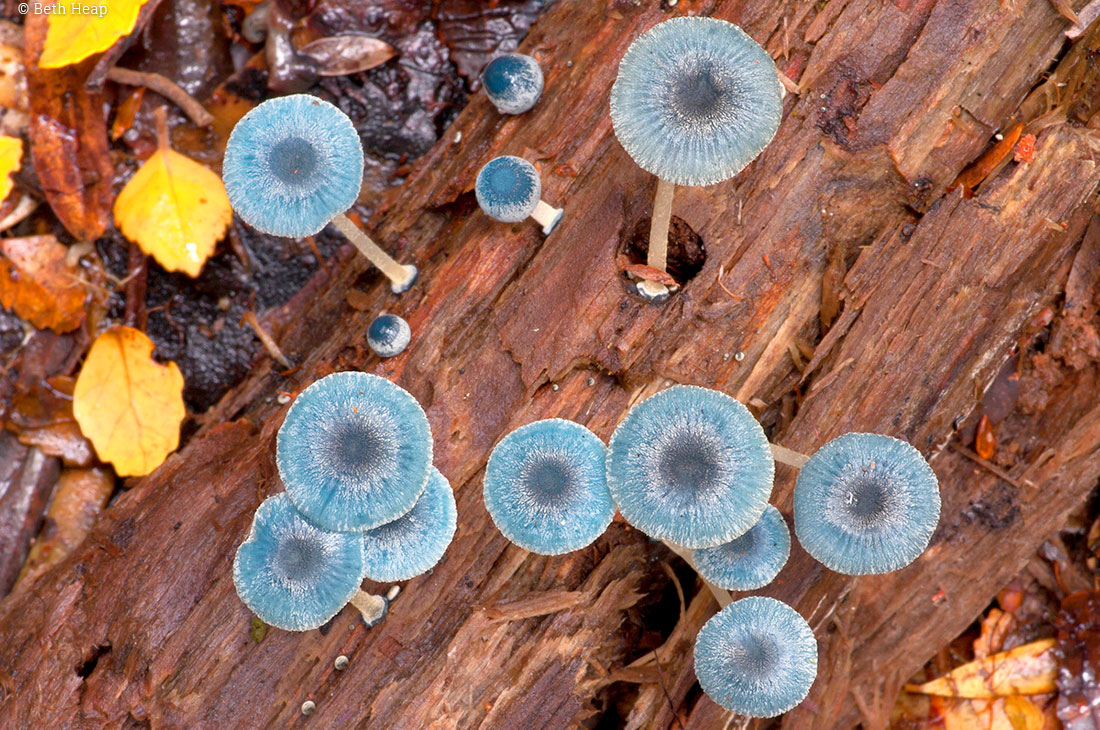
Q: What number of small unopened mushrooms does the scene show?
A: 3